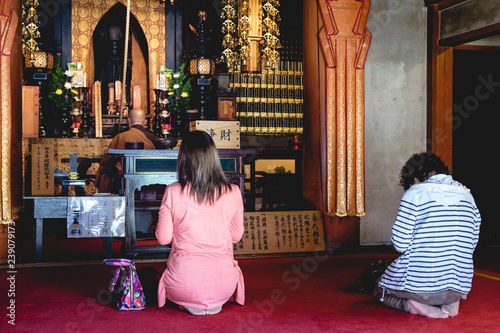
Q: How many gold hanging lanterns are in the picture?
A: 2